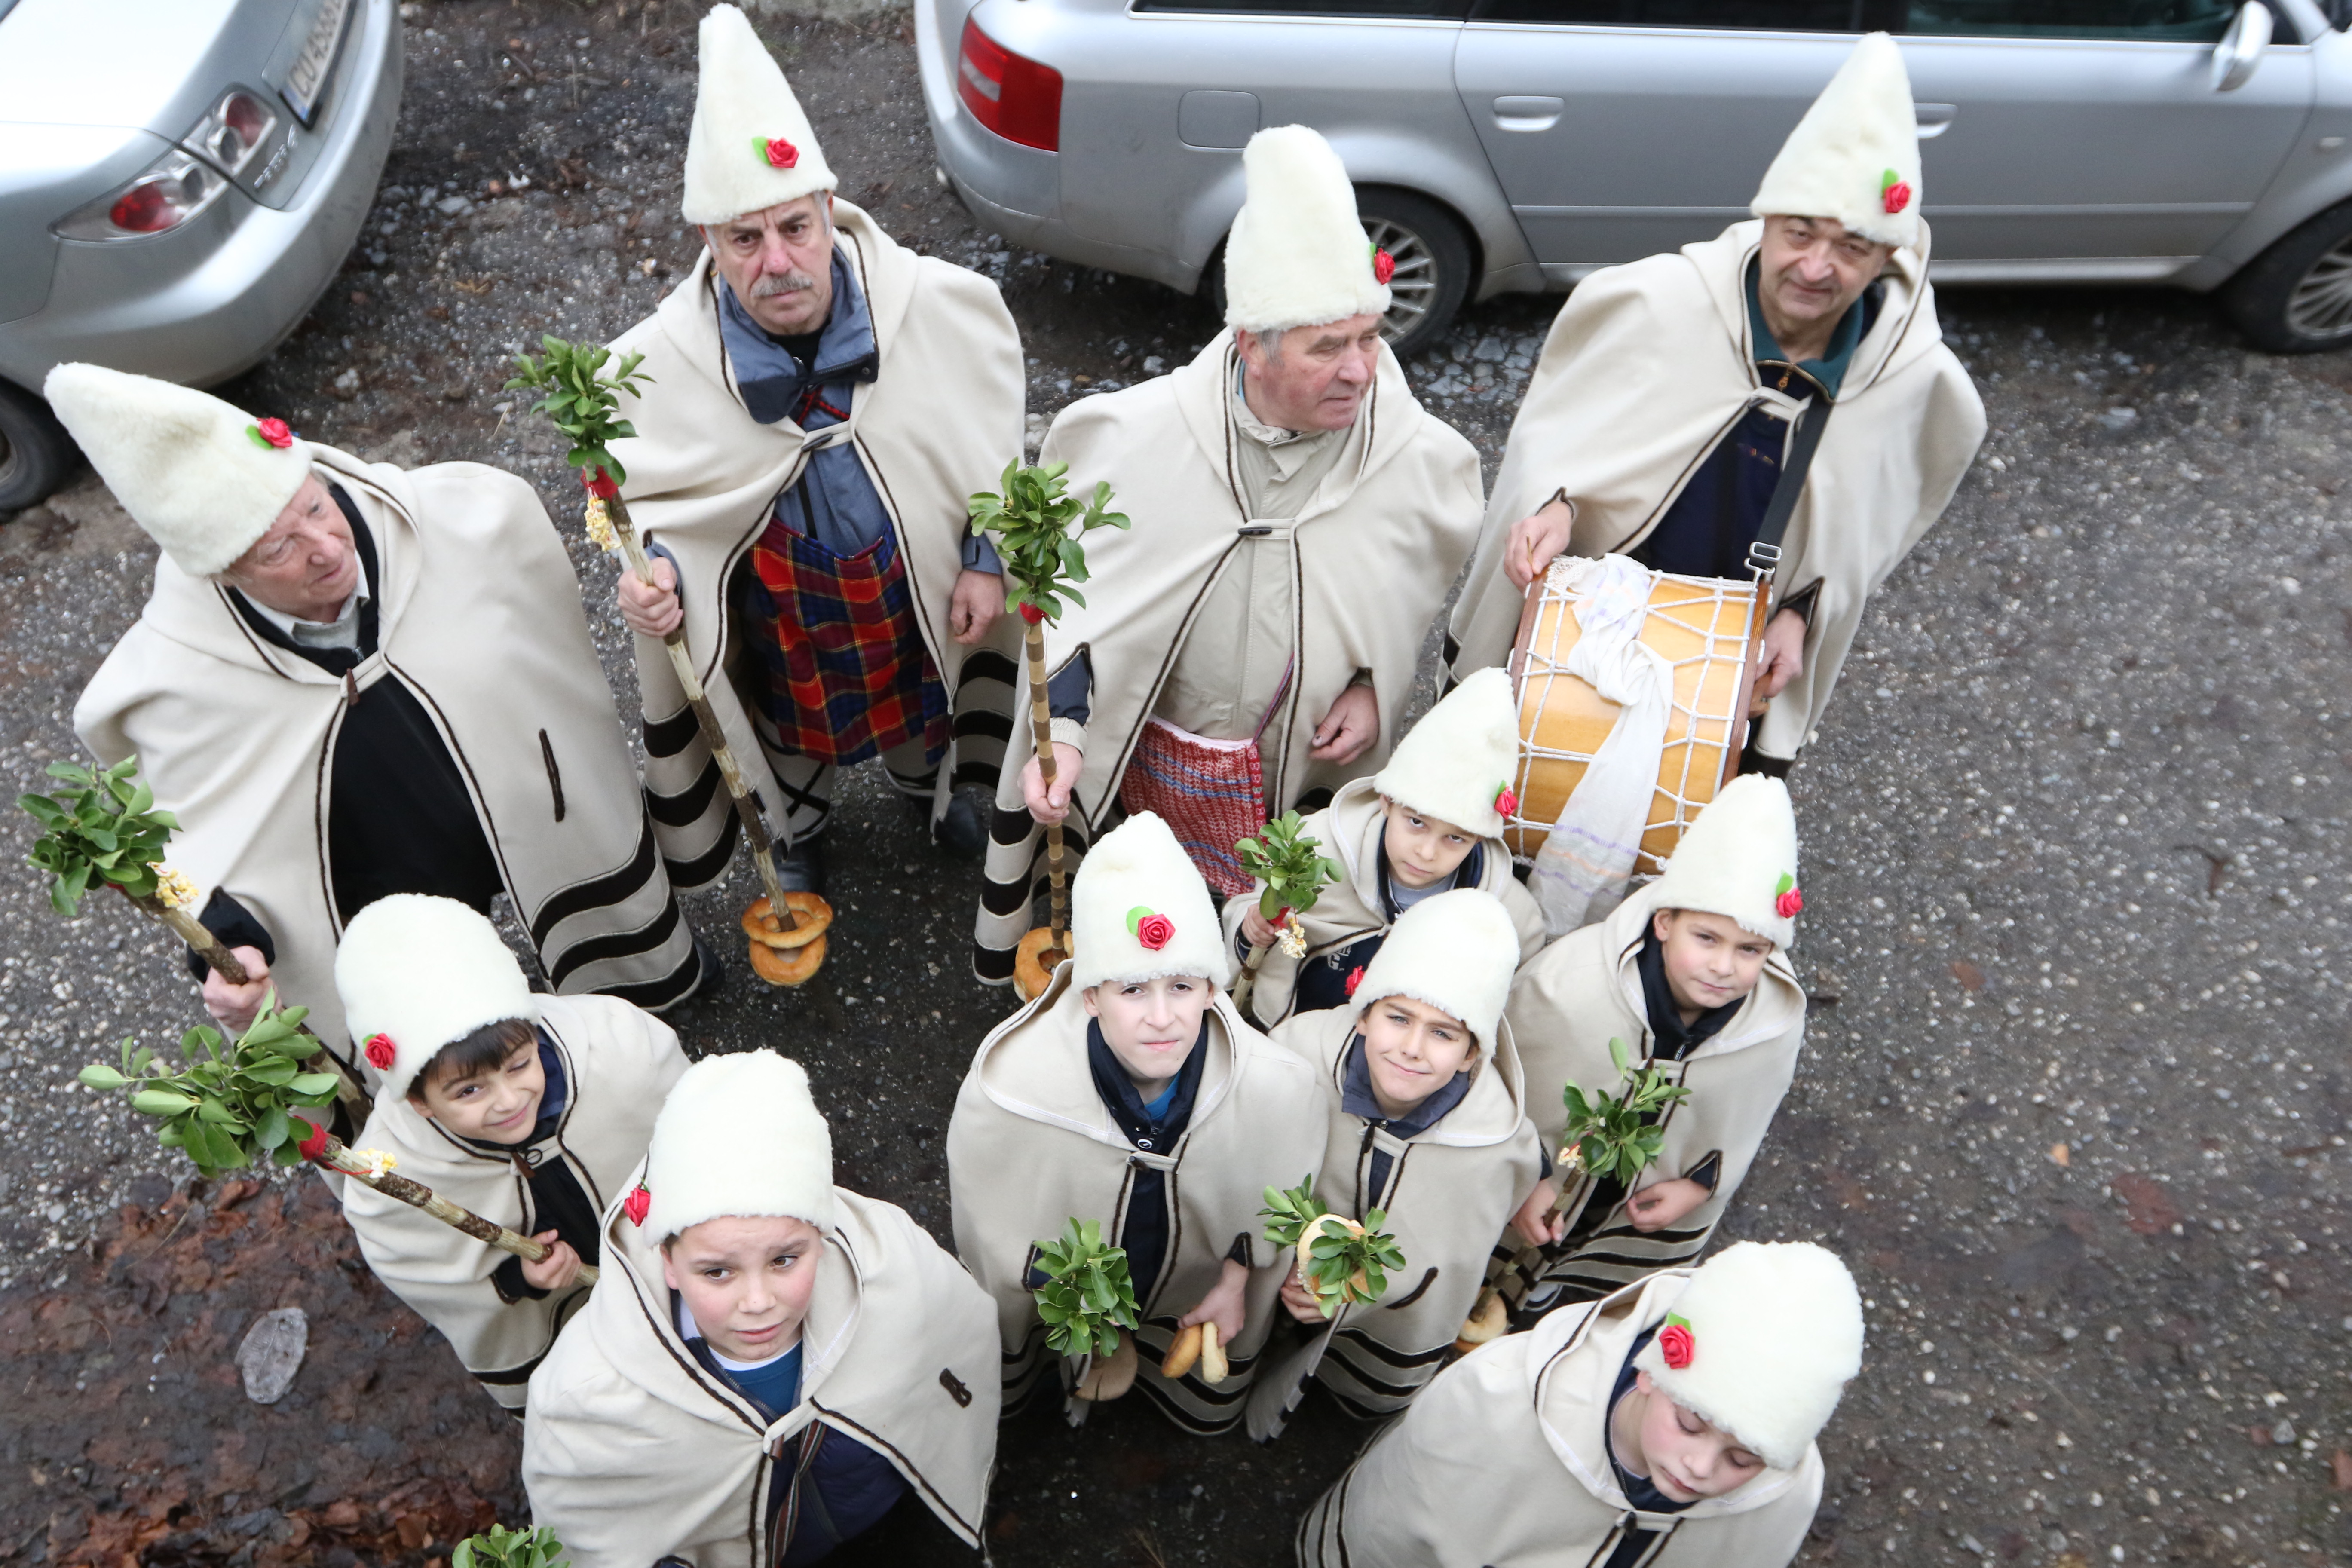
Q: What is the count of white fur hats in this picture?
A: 11